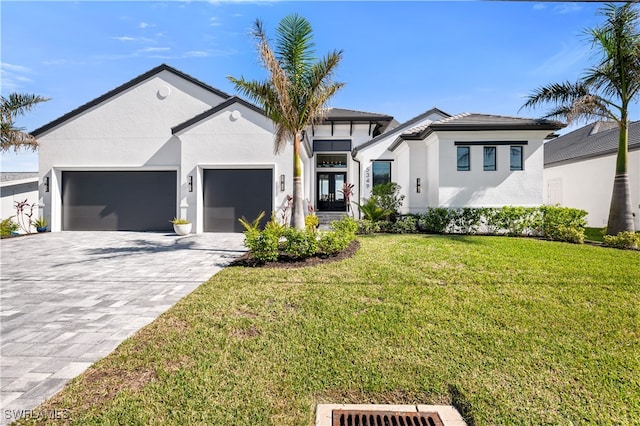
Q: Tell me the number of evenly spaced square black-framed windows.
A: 3